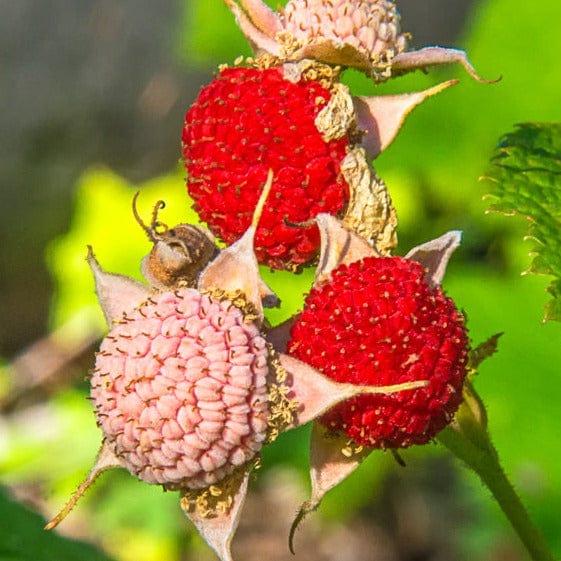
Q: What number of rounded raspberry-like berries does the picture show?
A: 4